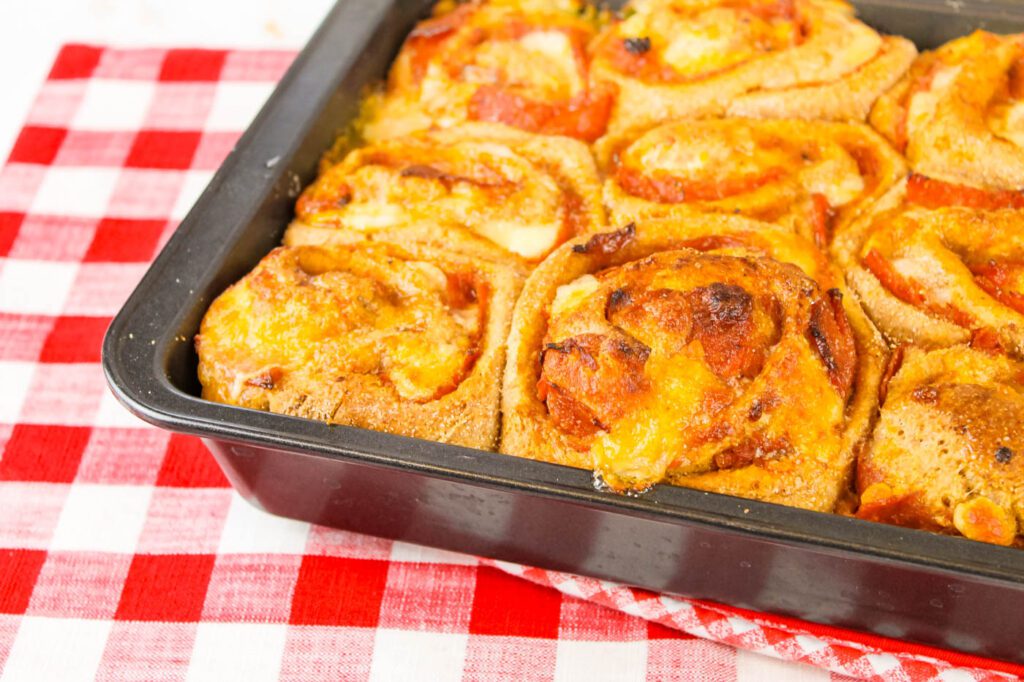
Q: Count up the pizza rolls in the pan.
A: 9